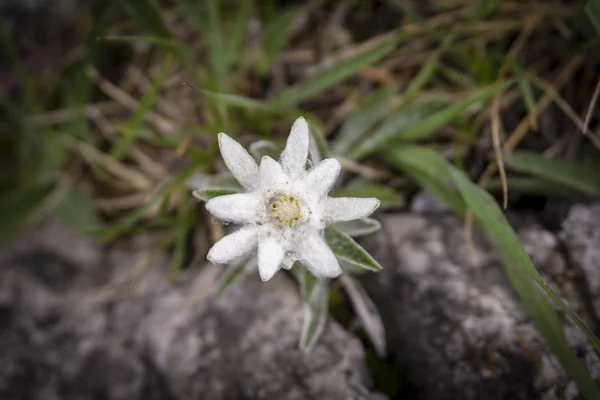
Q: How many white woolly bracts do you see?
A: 9